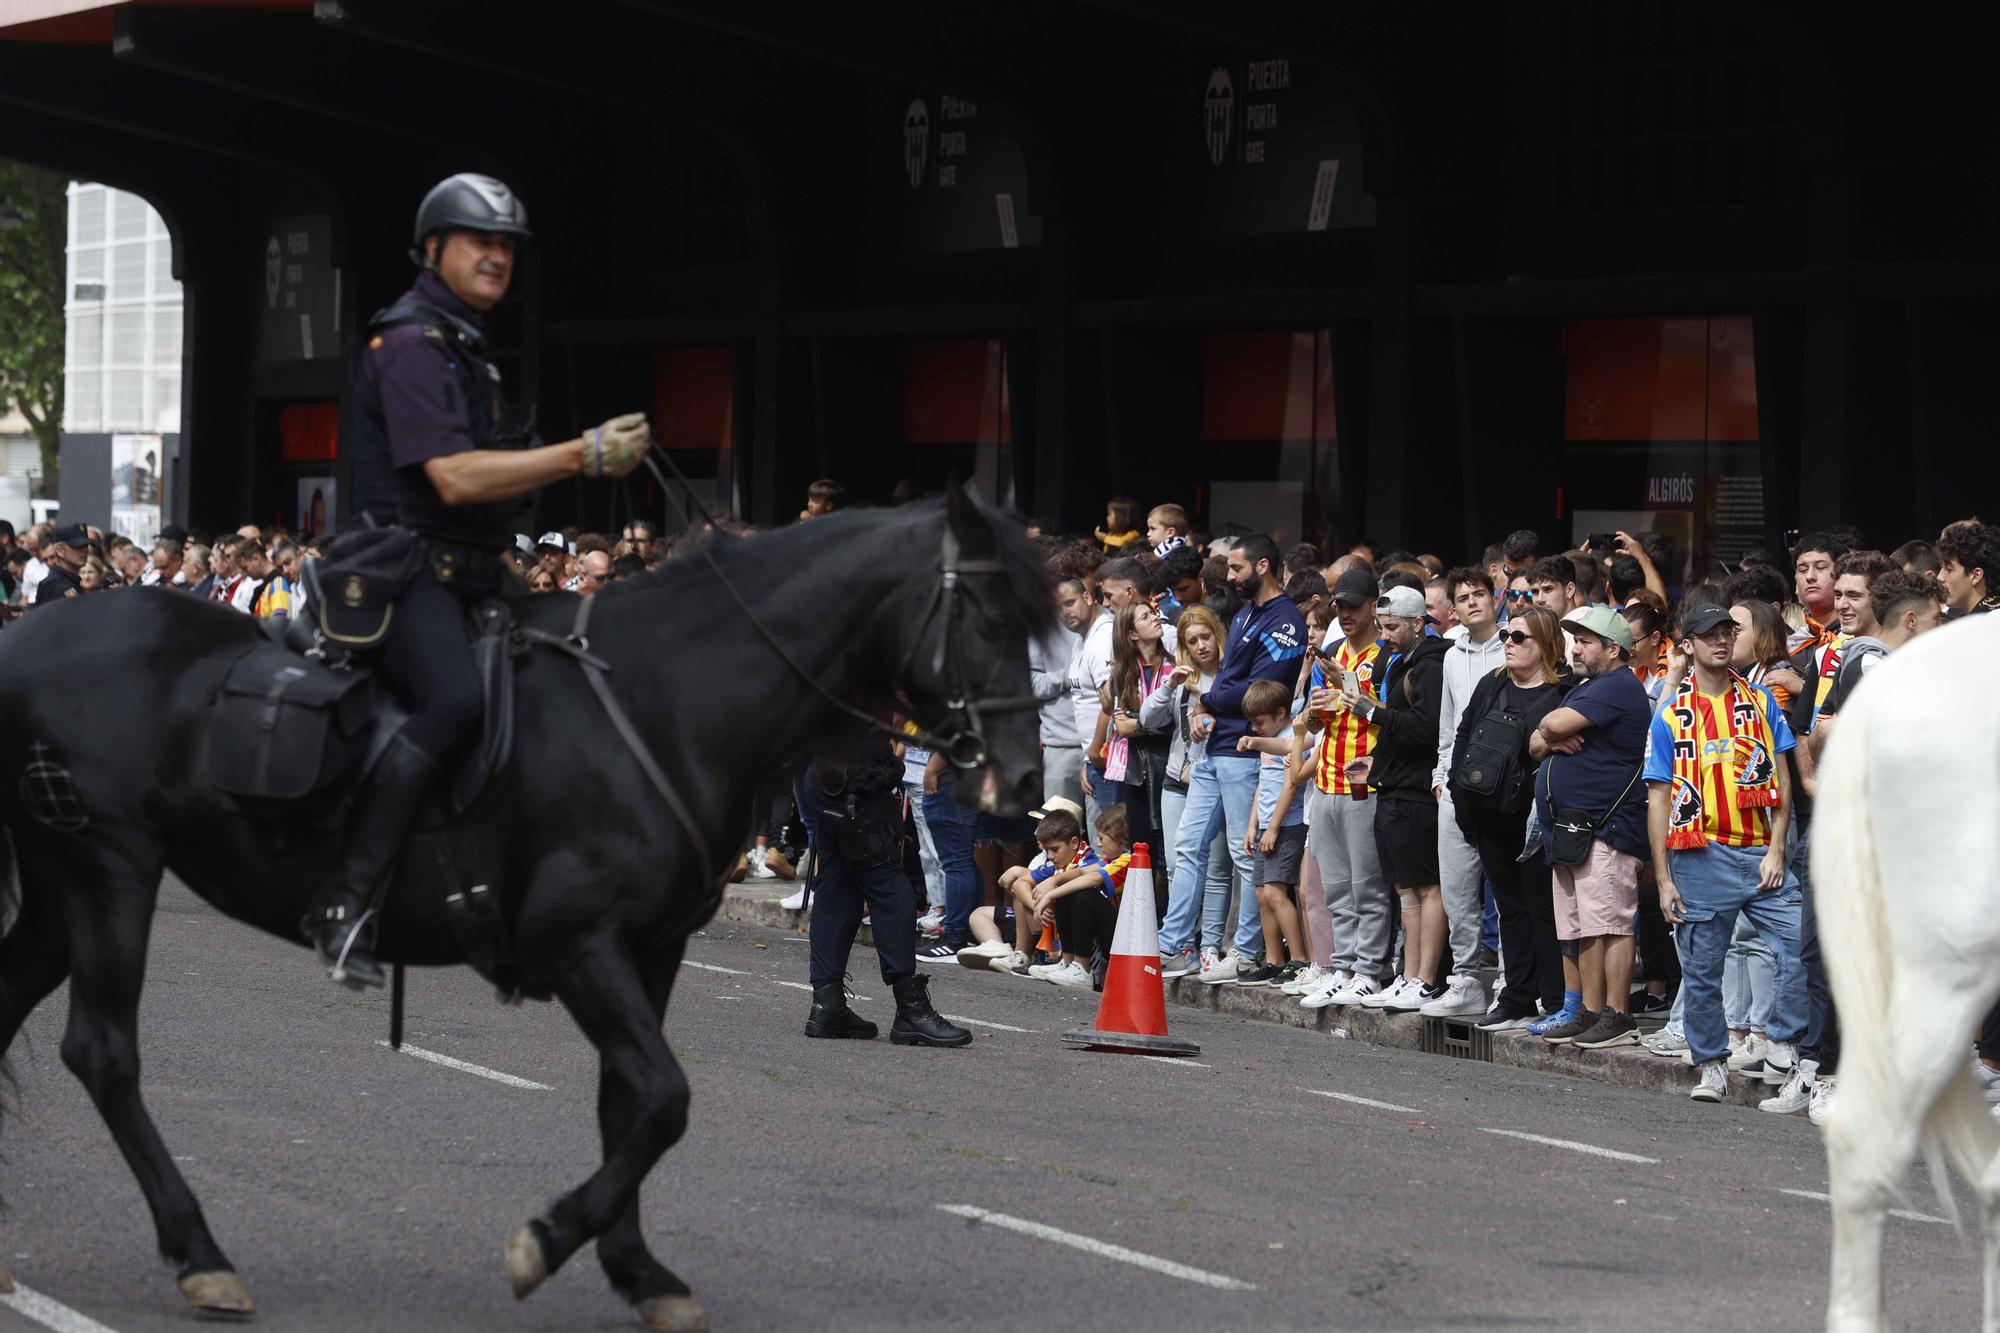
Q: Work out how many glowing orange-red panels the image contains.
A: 5